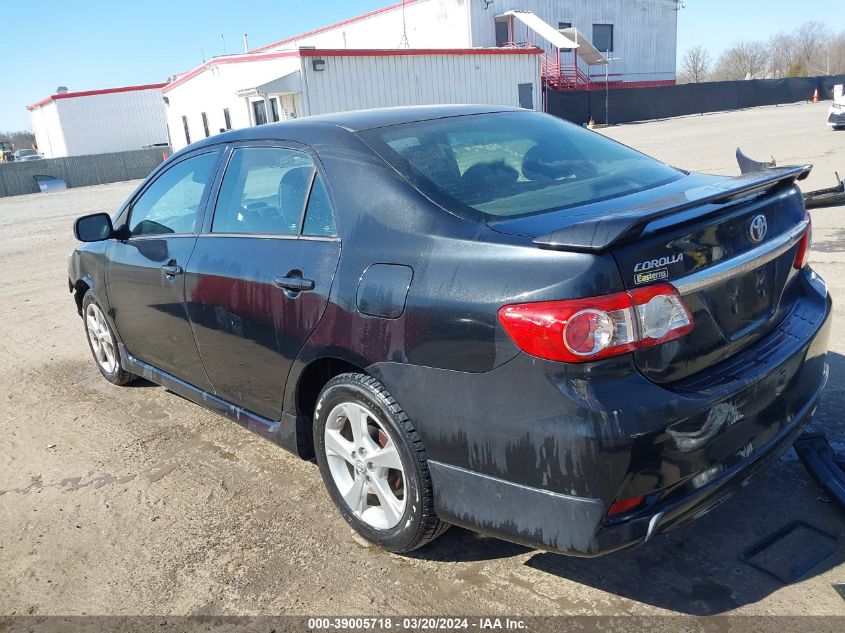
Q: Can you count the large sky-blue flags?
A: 0